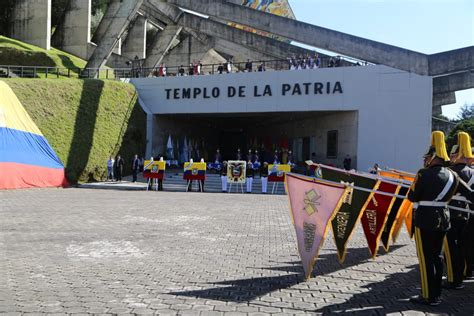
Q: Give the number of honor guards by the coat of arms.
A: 2